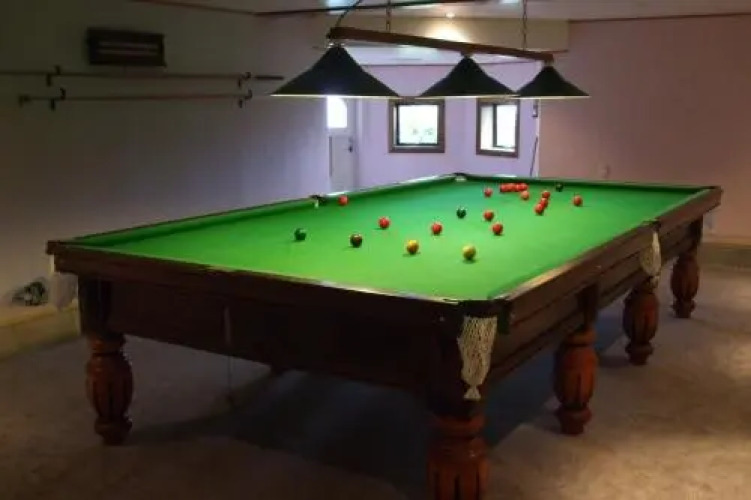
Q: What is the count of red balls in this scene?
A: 15